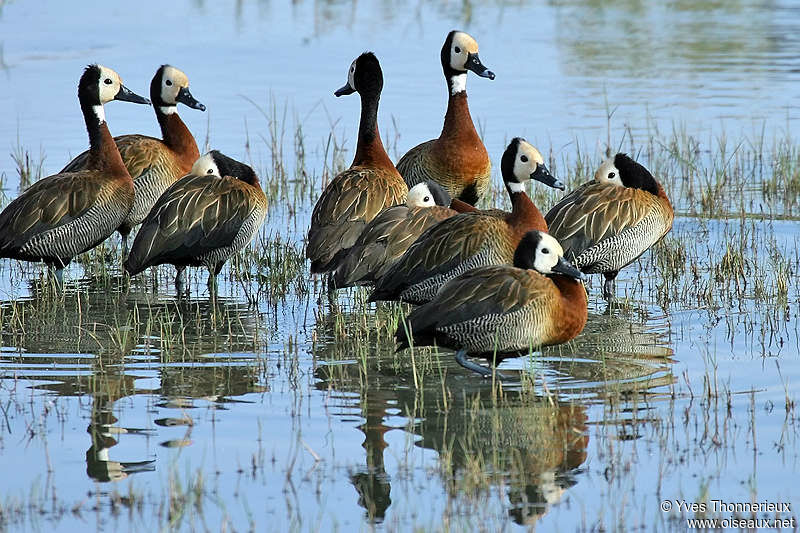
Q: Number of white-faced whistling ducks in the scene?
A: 9